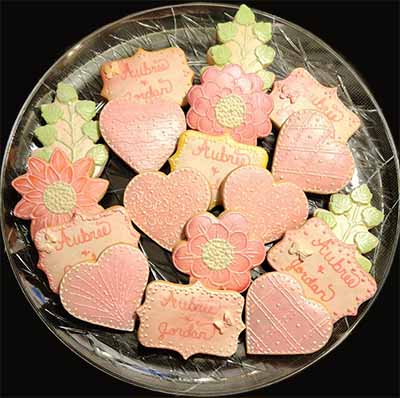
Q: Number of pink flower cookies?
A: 3